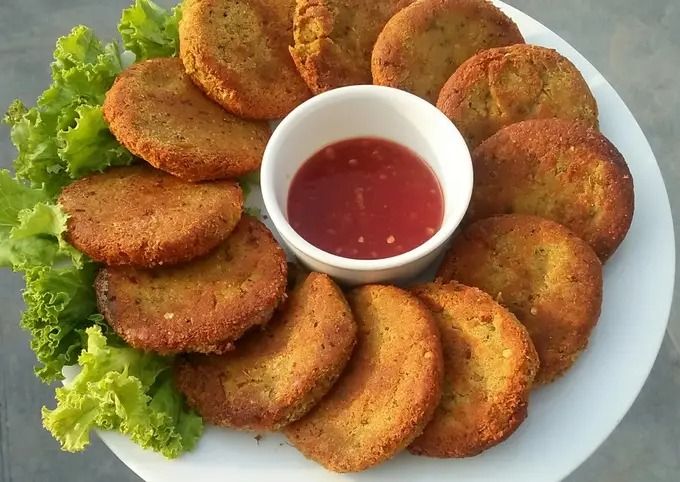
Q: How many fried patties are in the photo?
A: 12